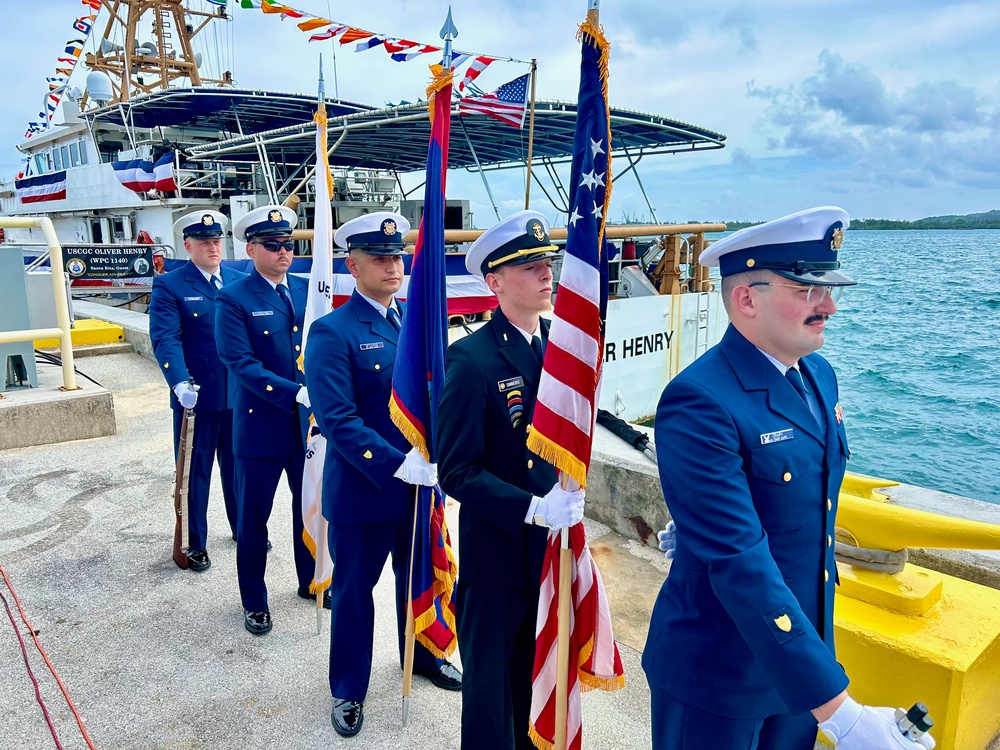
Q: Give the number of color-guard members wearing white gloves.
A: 5